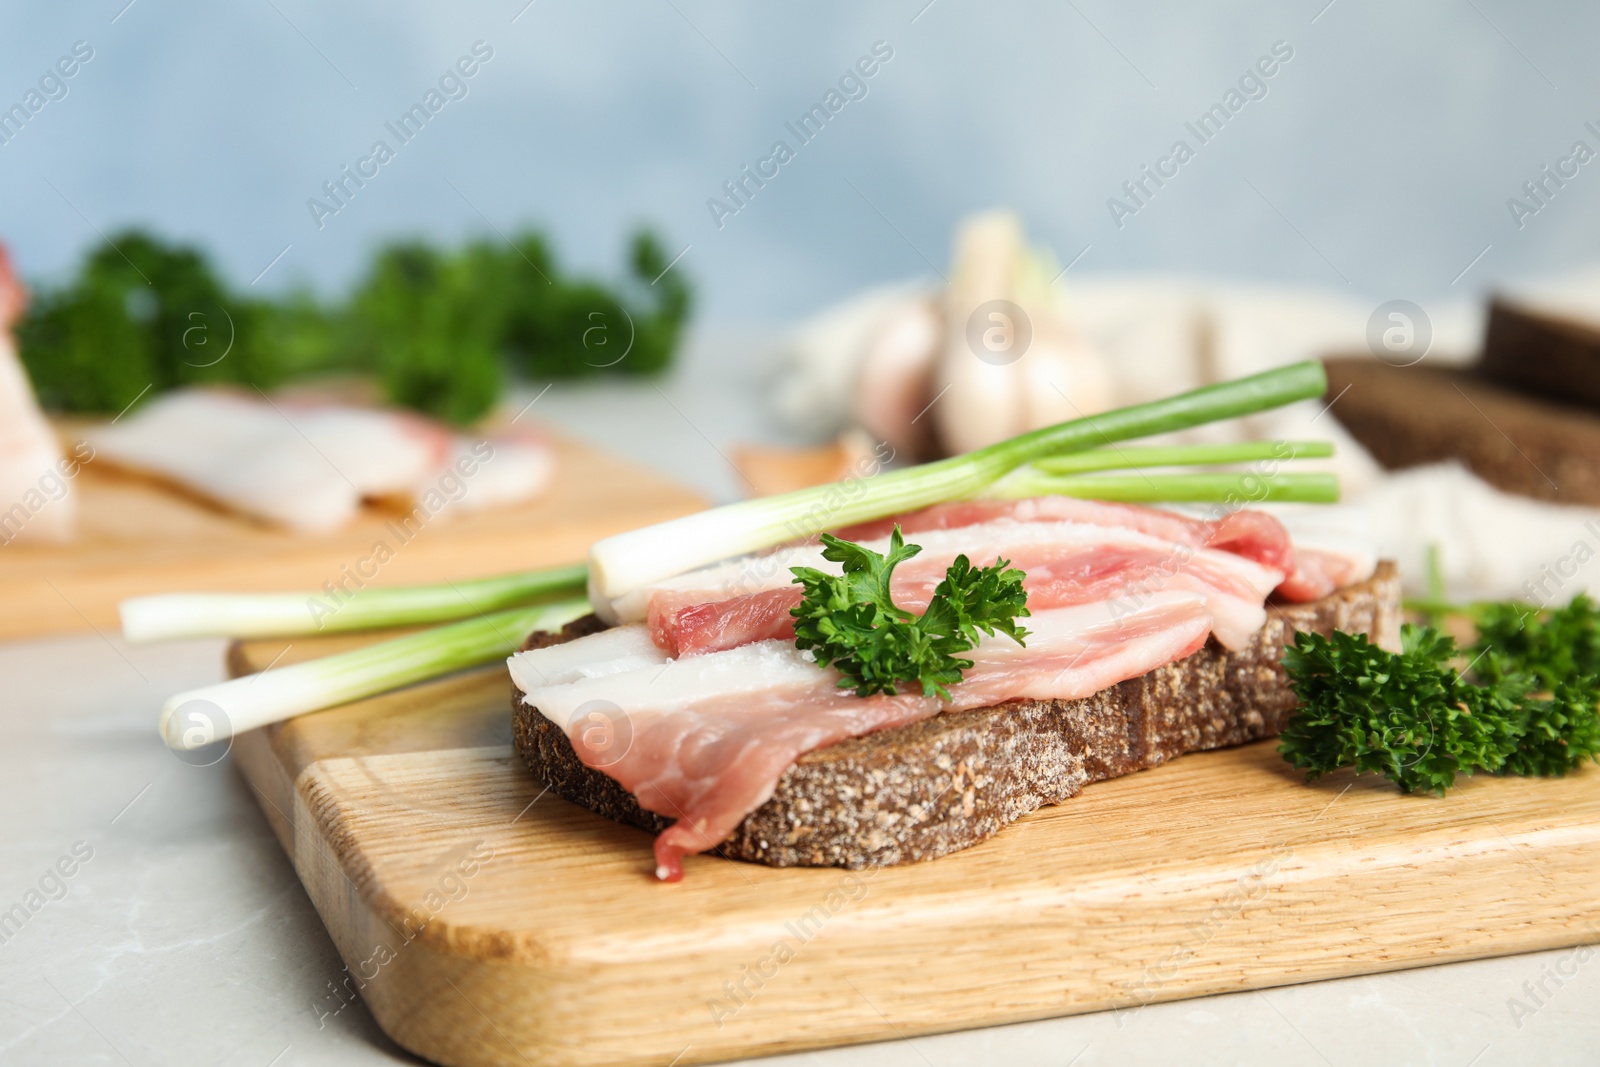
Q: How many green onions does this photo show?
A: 3